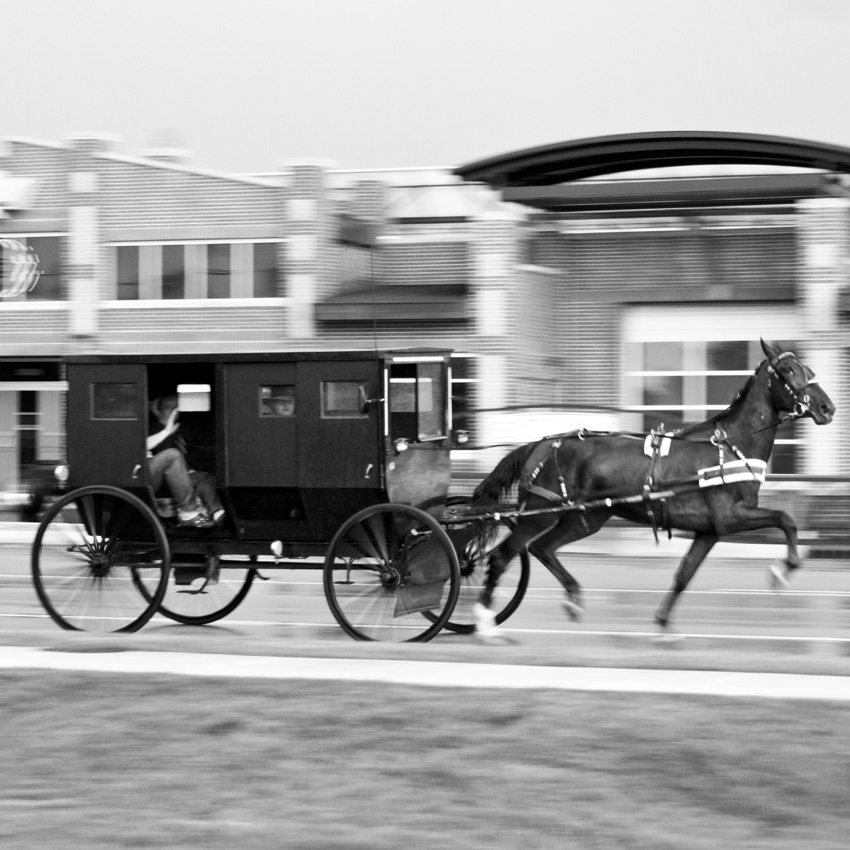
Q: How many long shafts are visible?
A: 1